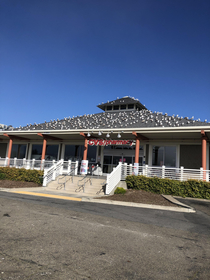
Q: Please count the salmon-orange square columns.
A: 5